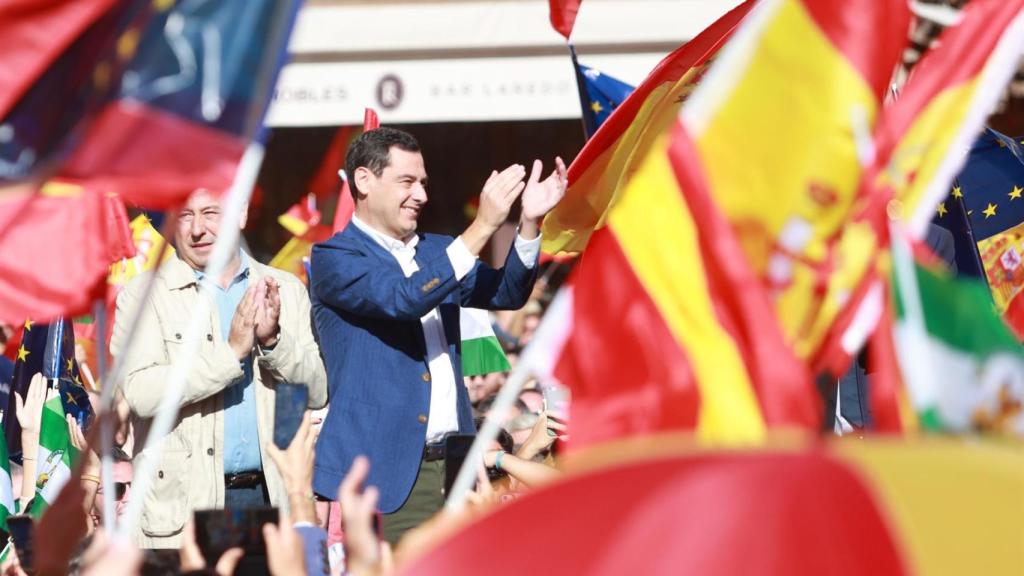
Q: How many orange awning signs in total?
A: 0